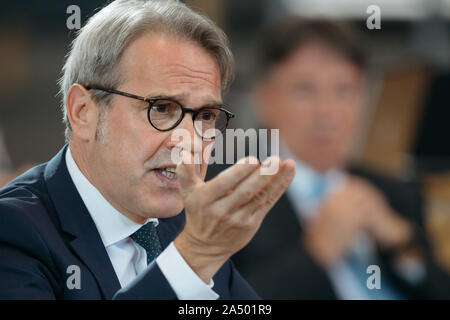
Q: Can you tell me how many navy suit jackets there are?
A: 1